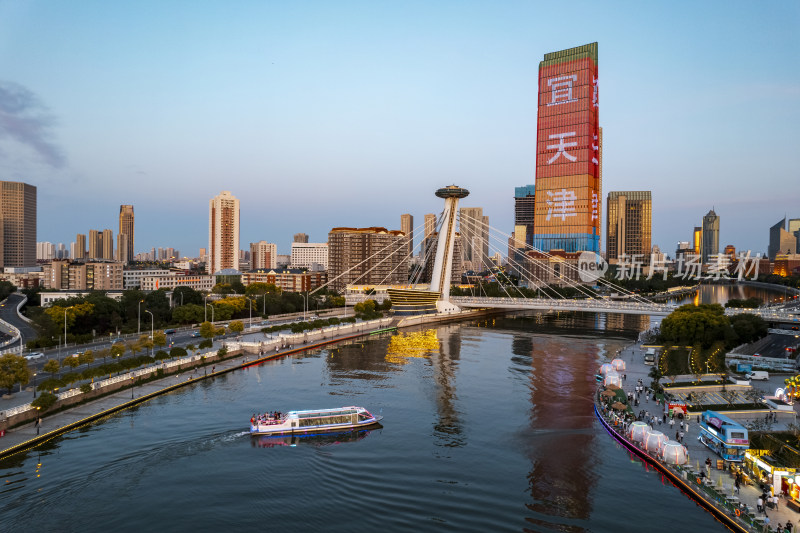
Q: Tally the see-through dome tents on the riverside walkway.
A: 6